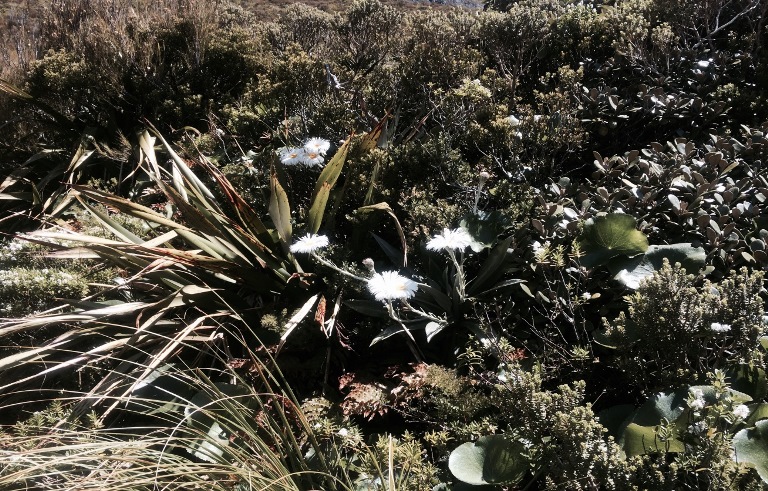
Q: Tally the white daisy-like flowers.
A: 6